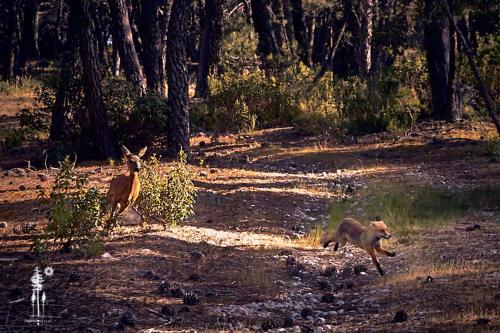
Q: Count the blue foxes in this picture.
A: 0